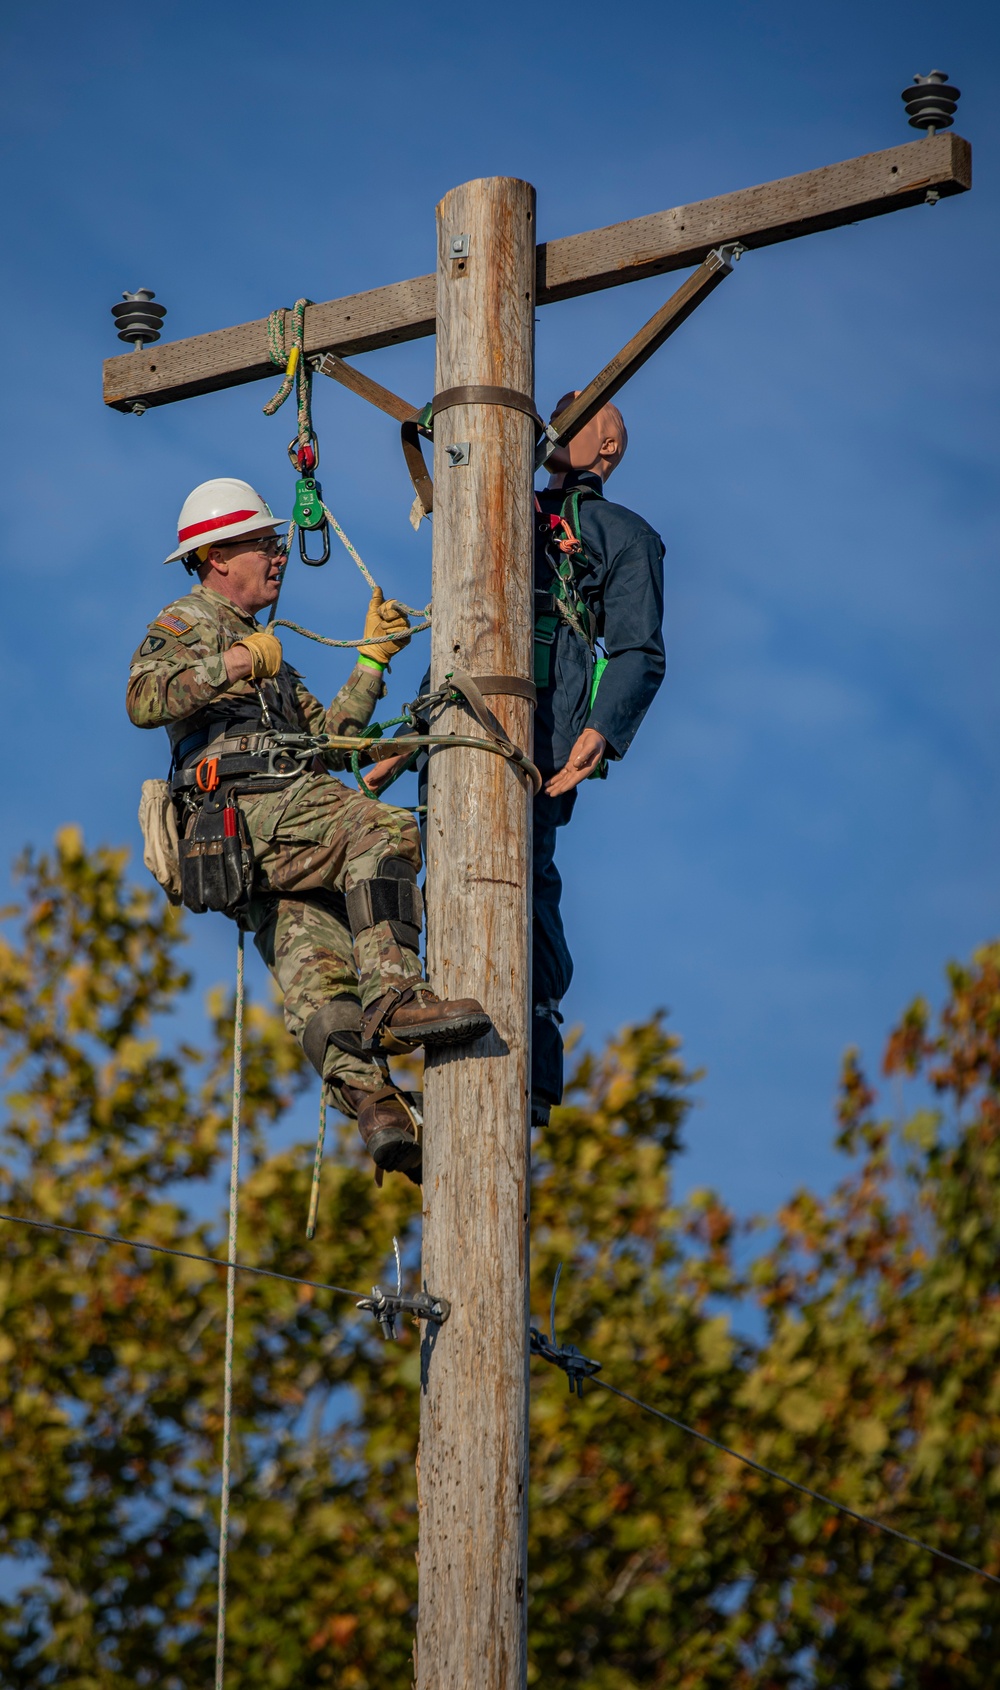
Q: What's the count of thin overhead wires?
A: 2